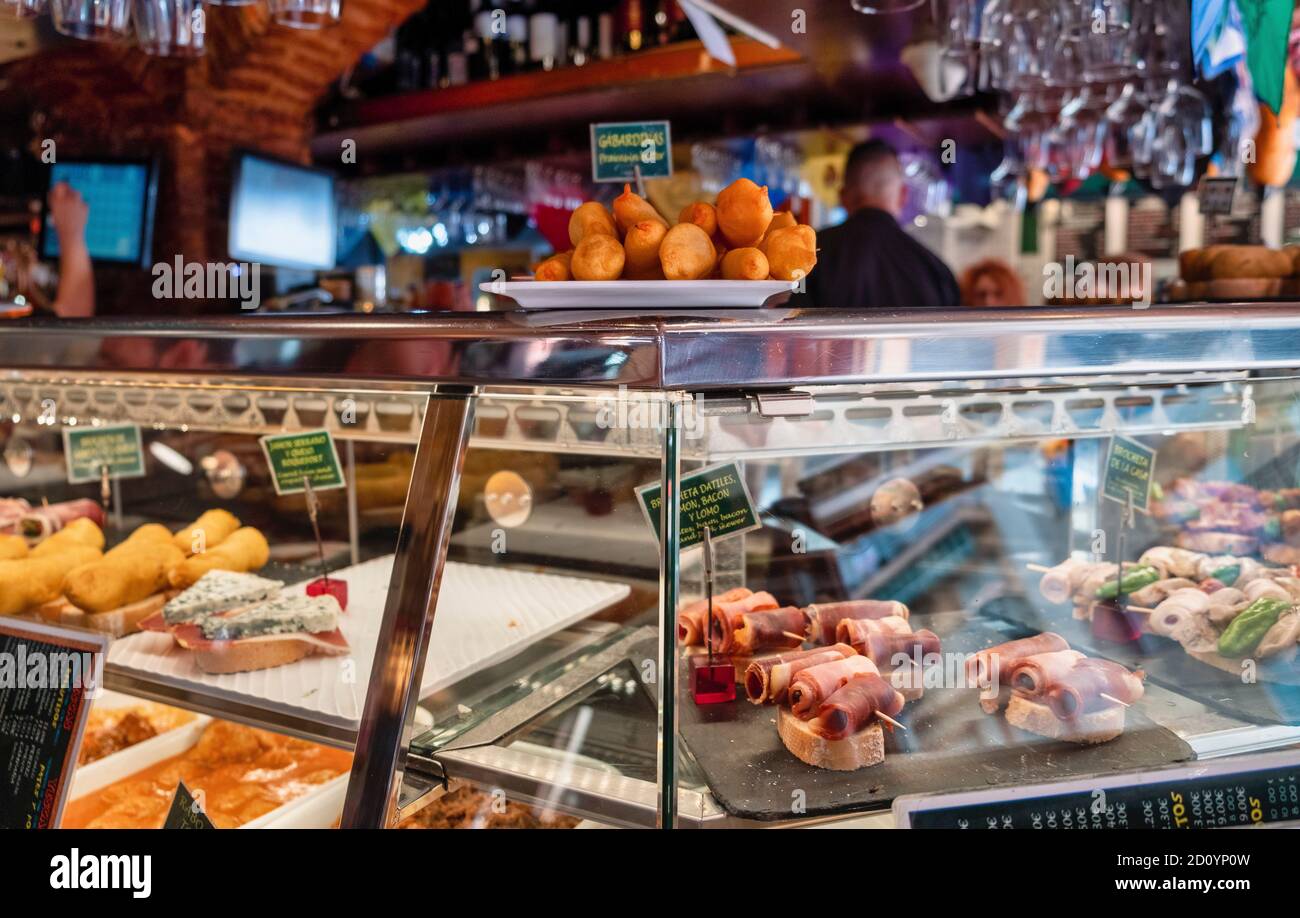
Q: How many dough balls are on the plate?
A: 11